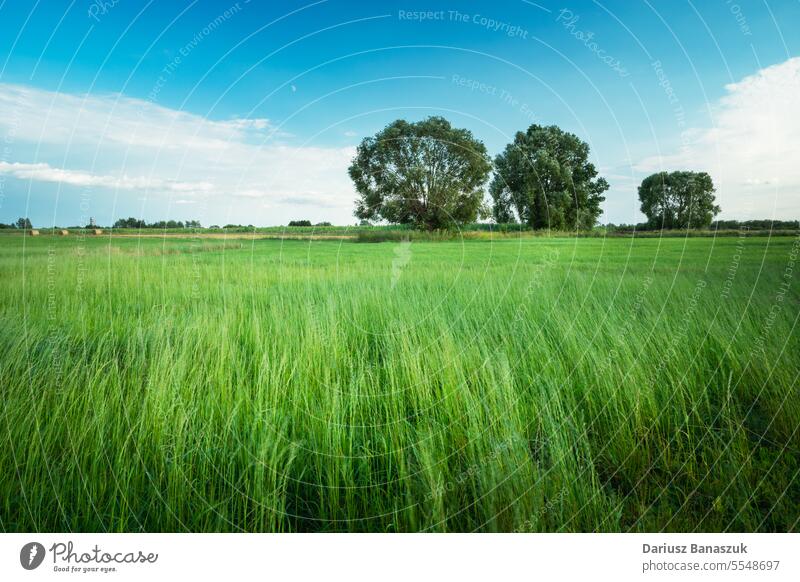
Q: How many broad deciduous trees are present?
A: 3